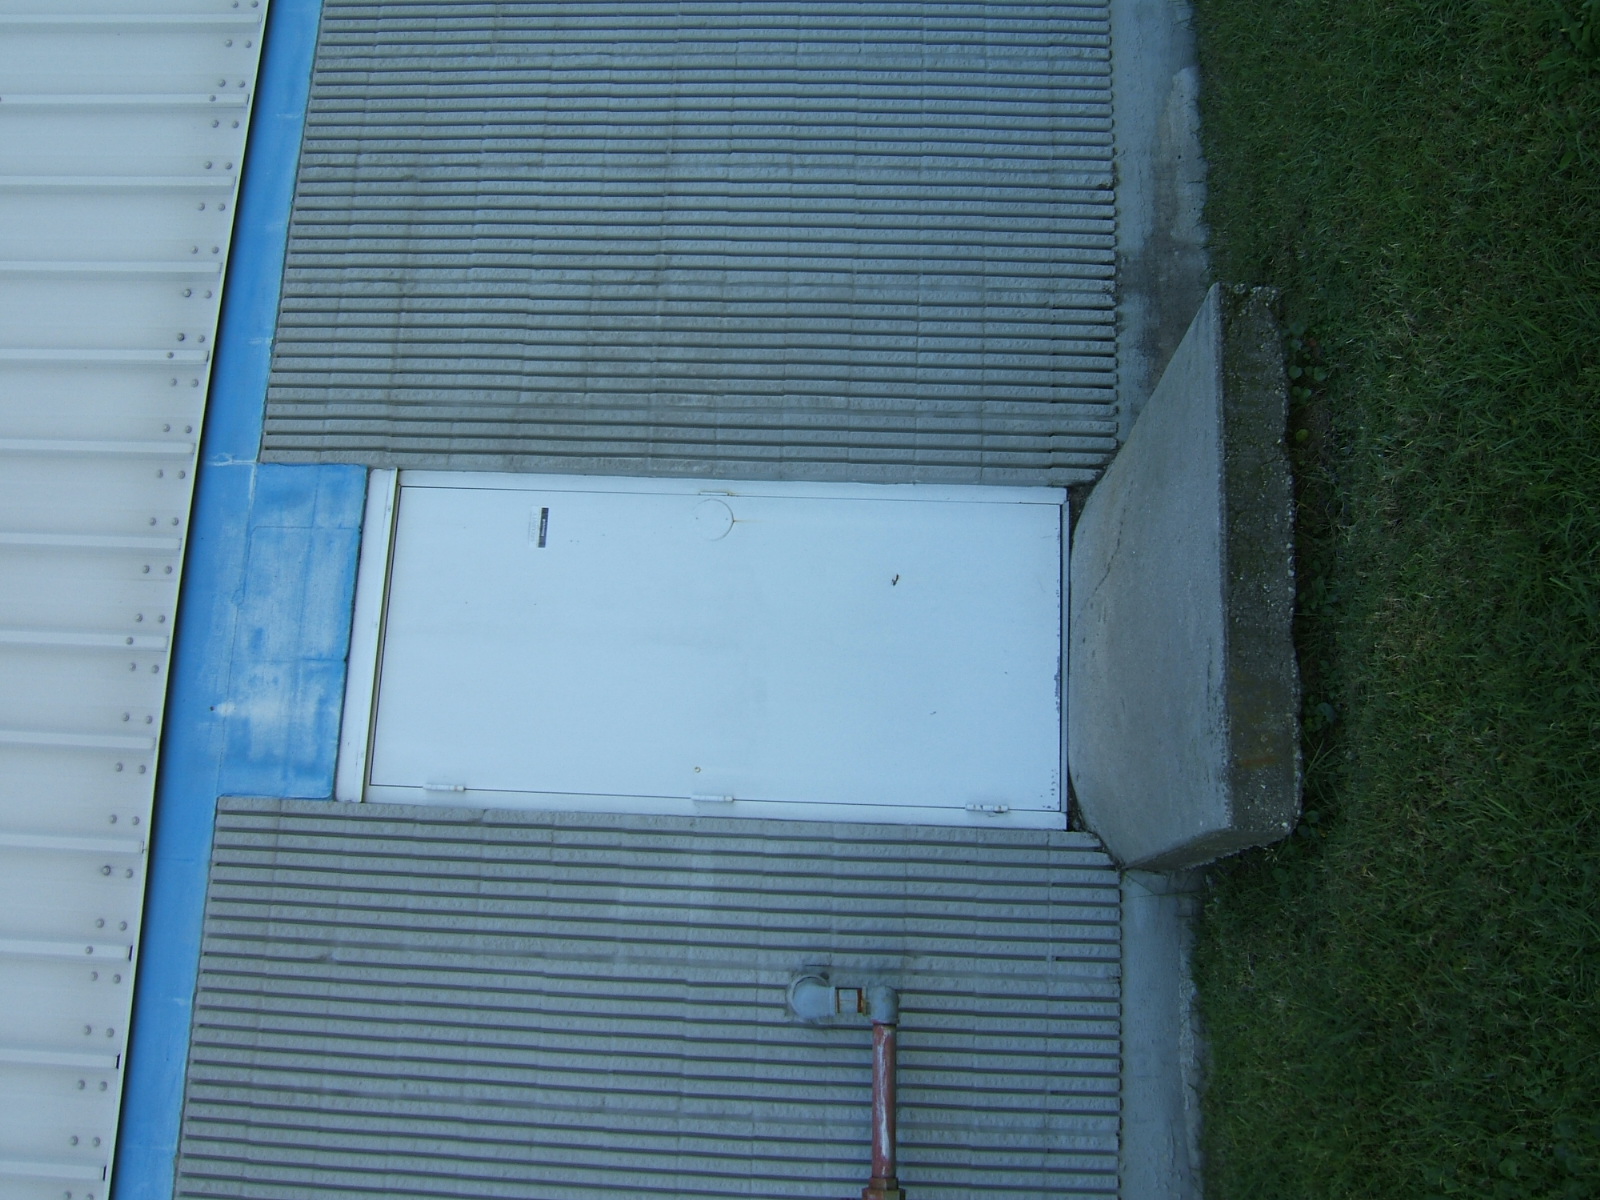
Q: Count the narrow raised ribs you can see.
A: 13